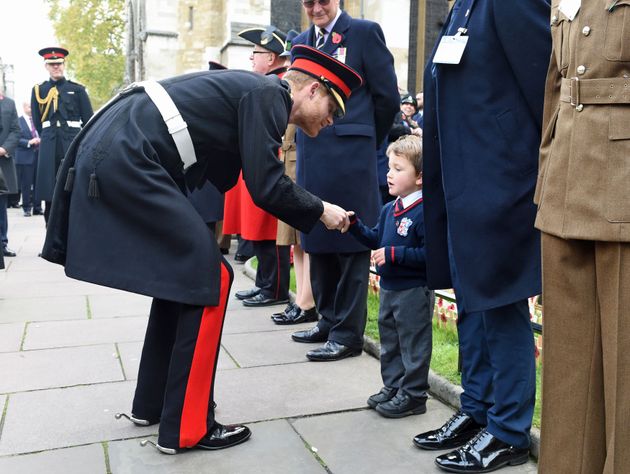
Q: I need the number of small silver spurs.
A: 2